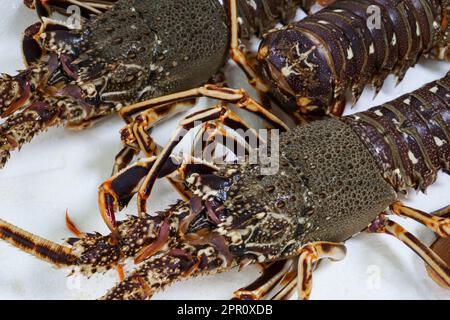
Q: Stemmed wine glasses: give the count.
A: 0